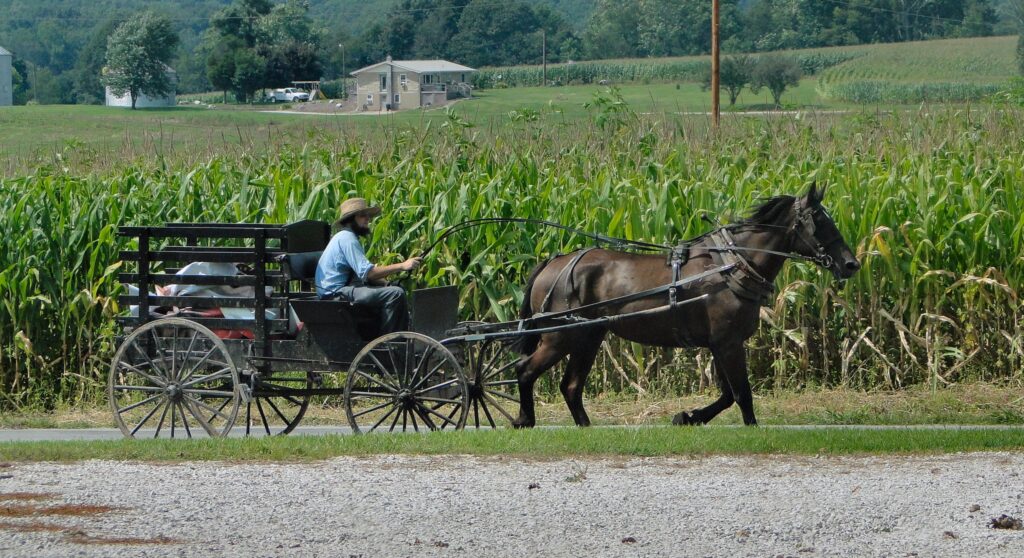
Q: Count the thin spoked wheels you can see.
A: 4